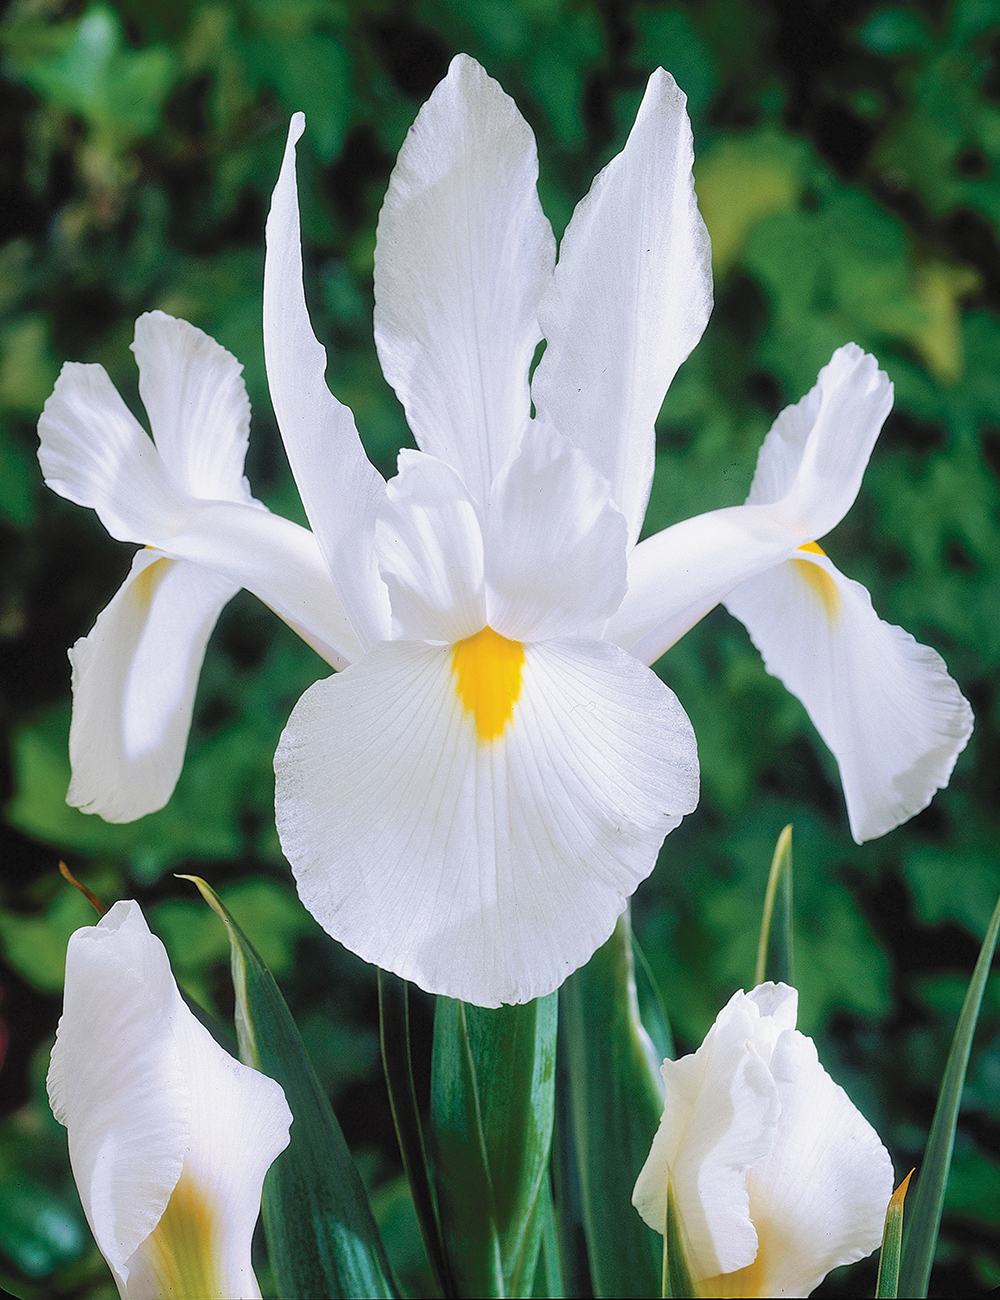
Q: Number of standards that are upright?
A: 3